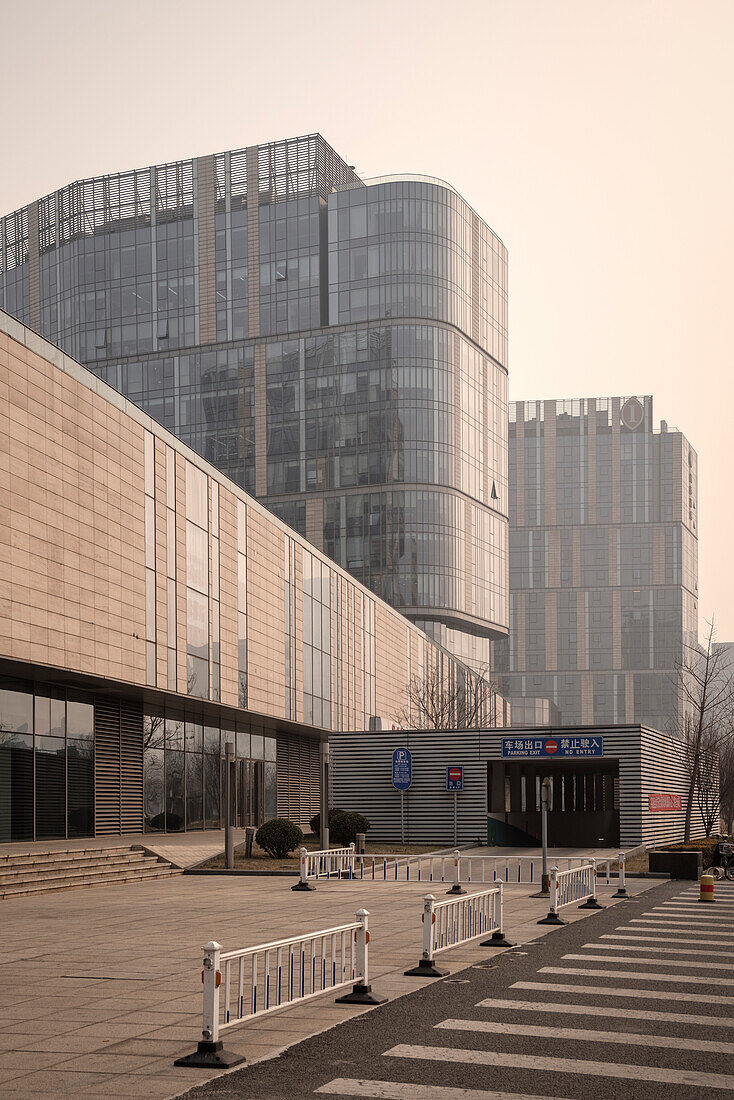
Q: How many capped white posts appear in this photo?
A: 10